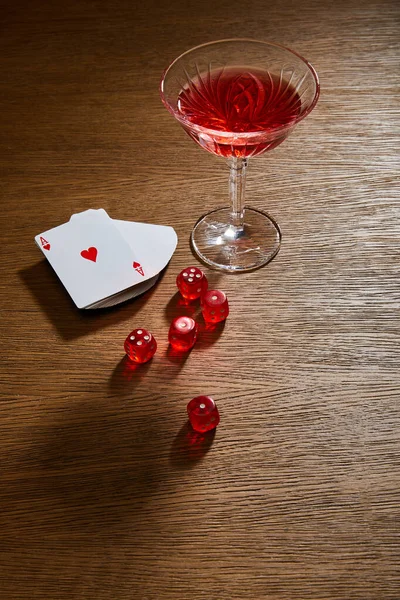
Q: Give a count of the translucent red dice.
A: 5